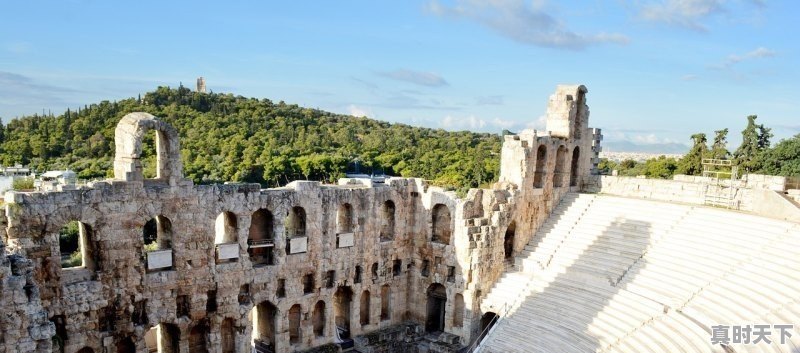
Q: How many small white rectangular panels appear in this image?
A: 4